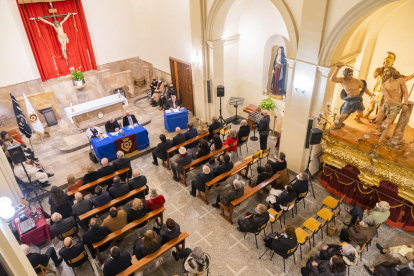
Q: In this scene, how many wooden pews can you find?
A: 8